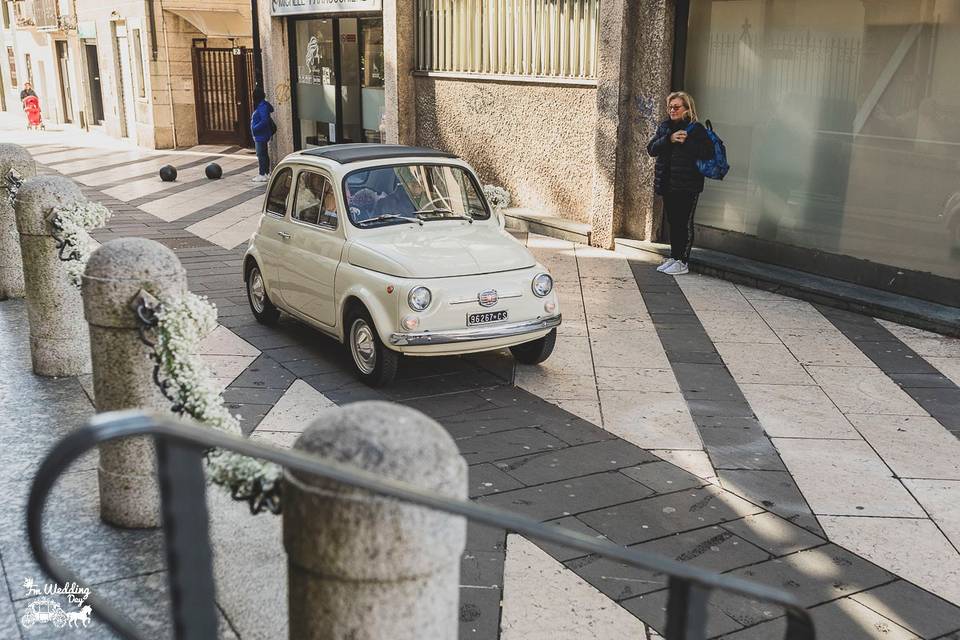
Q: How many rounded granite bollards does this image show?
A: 4